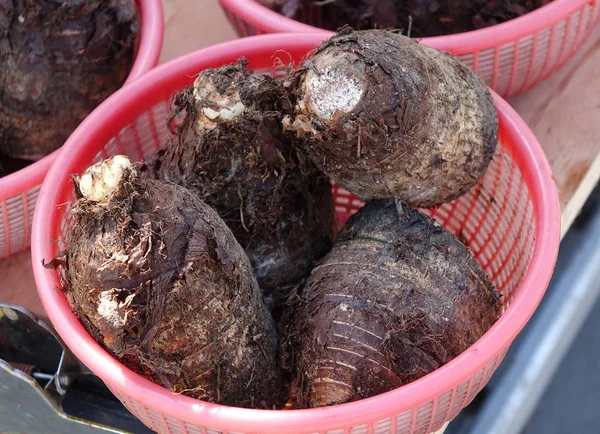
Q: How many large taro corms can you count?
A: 4